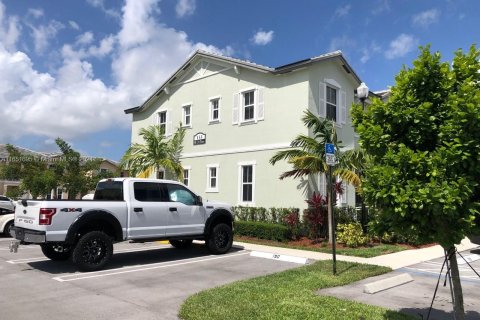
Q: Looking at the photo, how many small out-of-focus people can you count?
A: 0